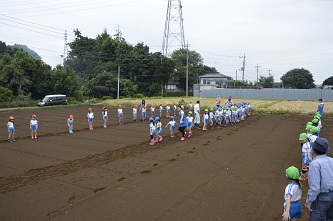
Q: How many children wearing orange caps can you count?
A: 14